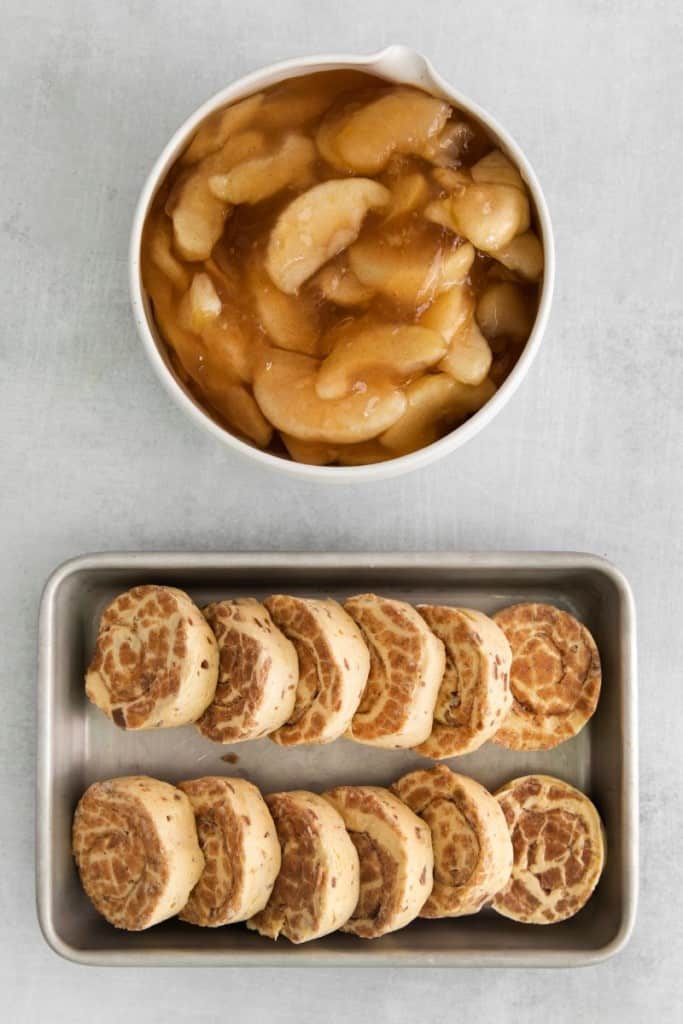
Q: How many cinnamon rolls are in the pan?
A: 12